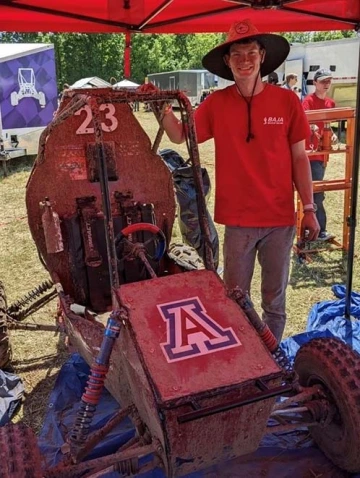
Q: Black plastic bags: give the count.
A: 1